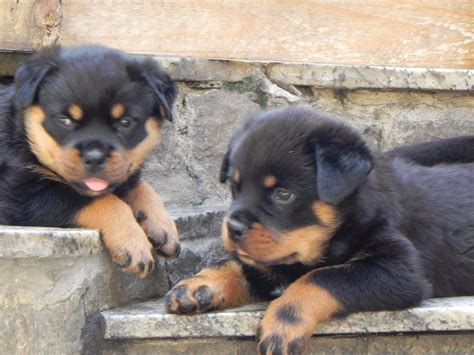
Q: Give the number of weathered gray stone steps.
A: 2